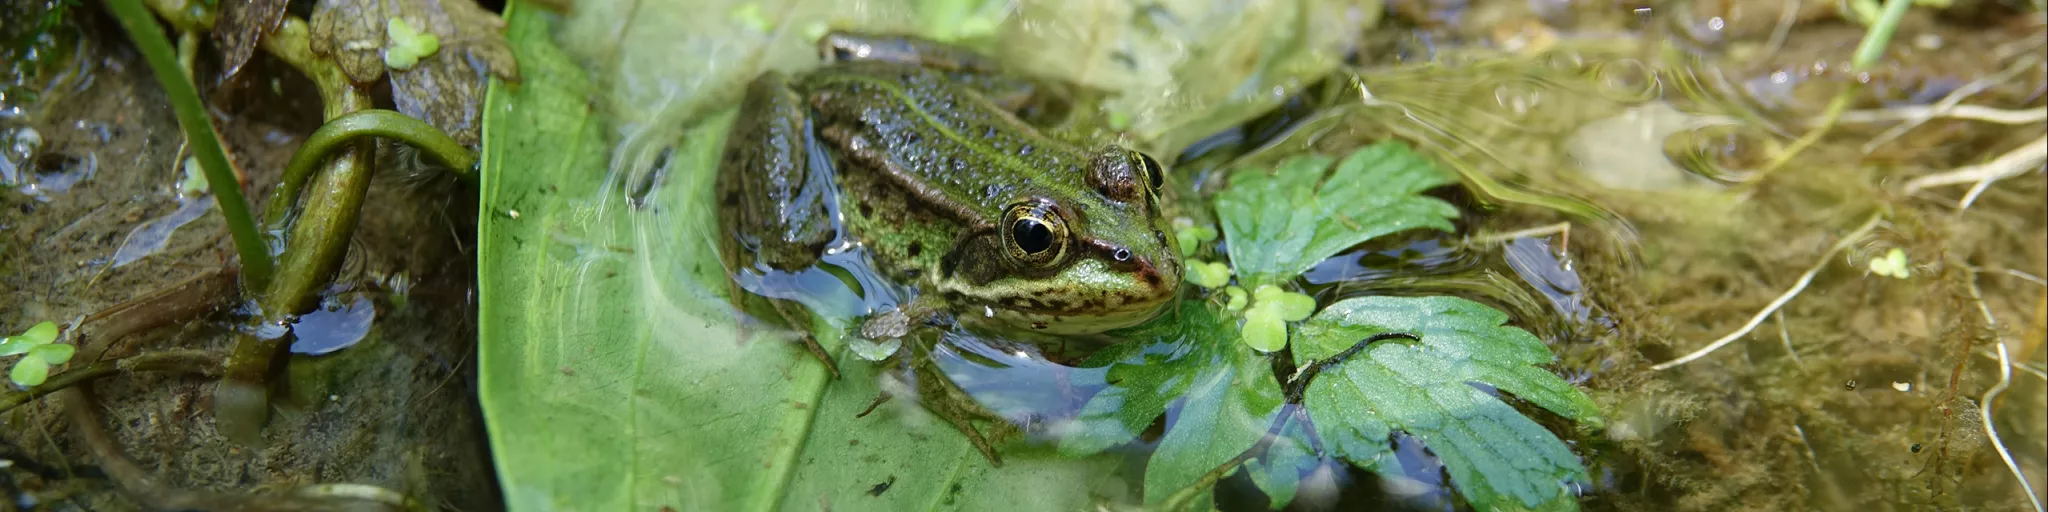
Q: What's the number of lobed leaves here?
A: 3